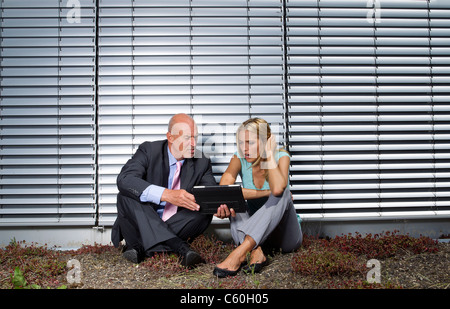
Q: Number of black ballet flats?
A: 2